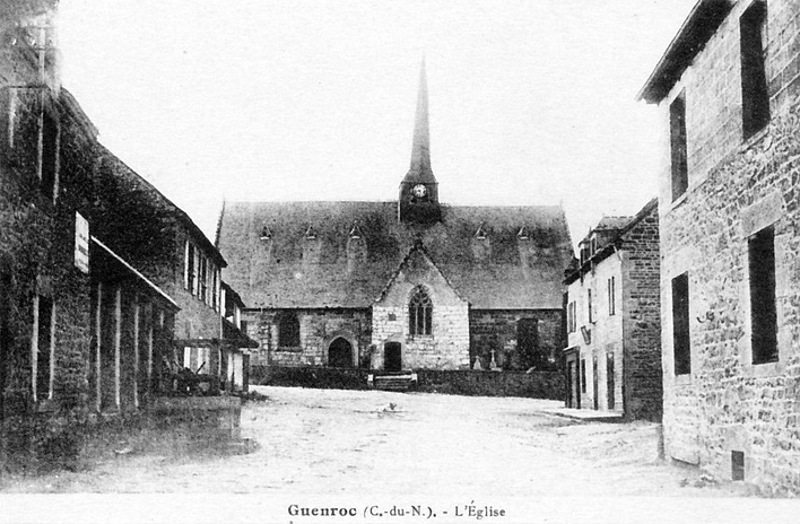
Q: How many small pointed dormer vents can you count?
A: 5